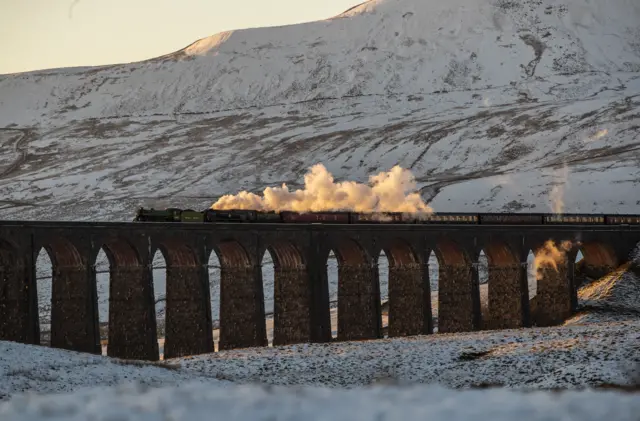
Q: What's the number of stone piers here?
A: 11